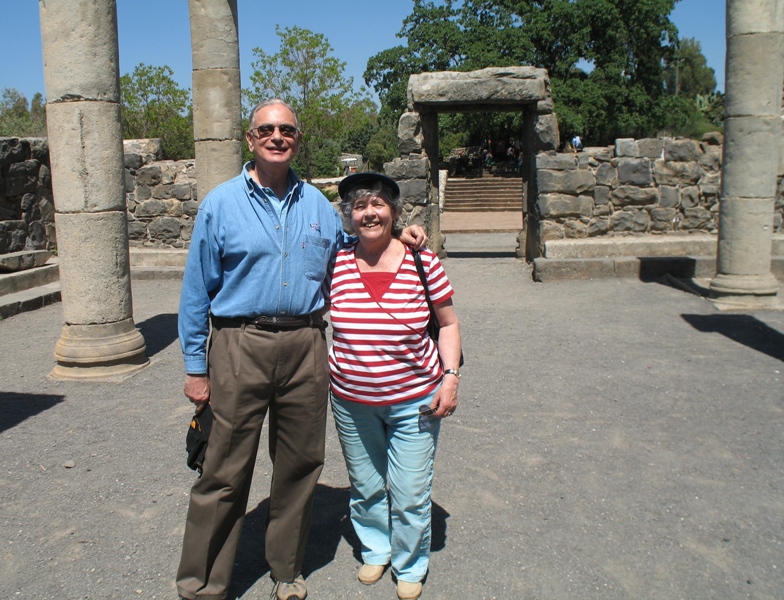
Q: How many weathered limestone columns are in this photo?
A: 3